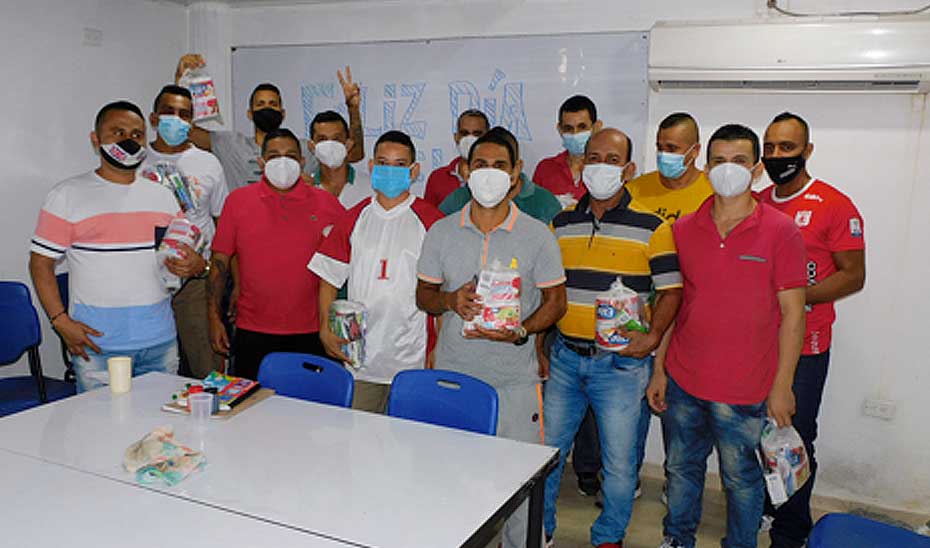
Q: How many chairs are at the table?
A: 2